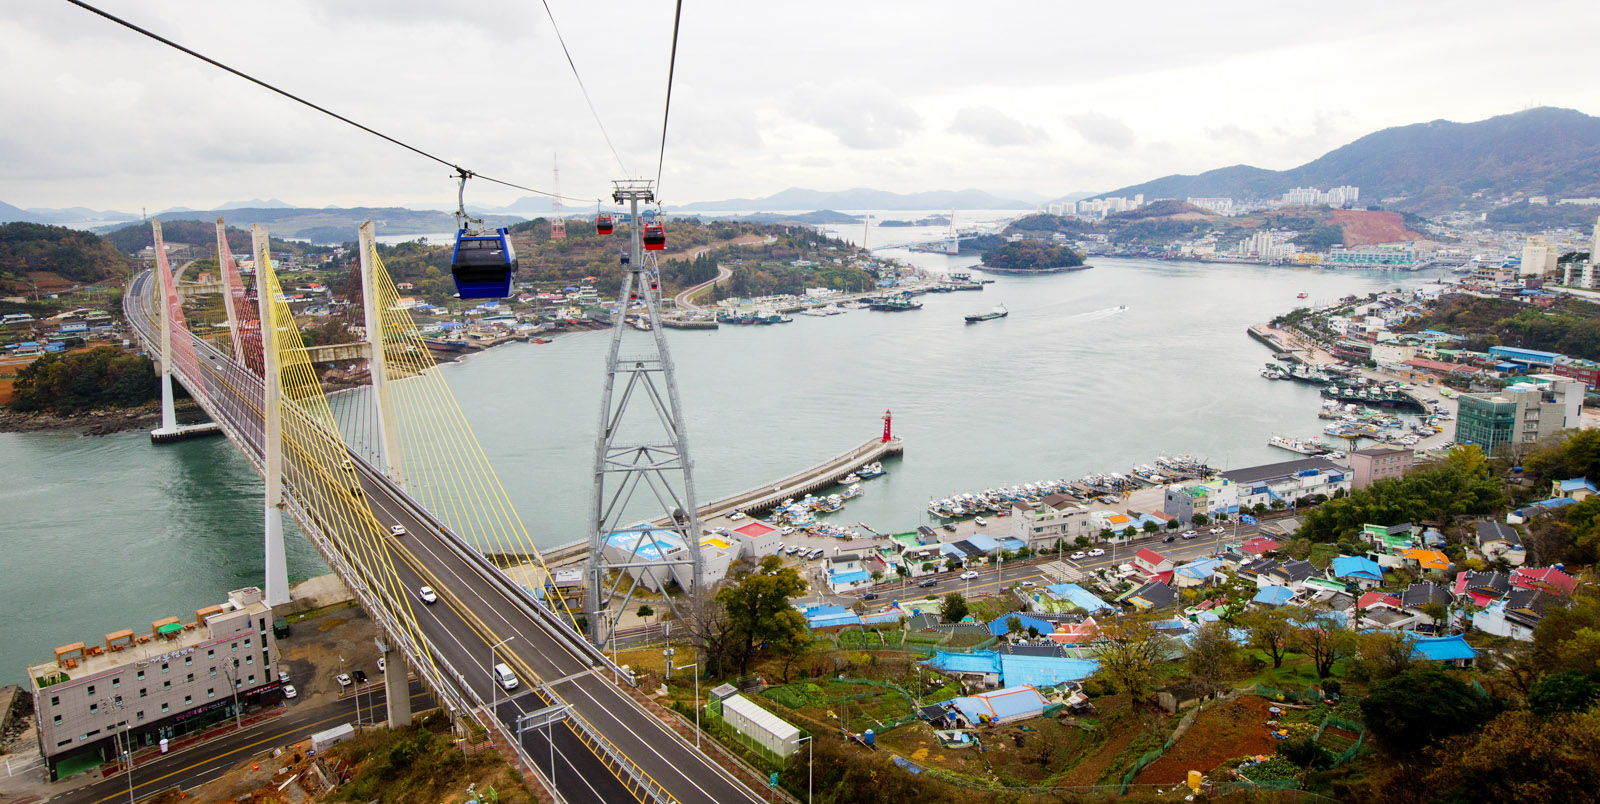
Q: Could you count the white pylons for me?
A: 4